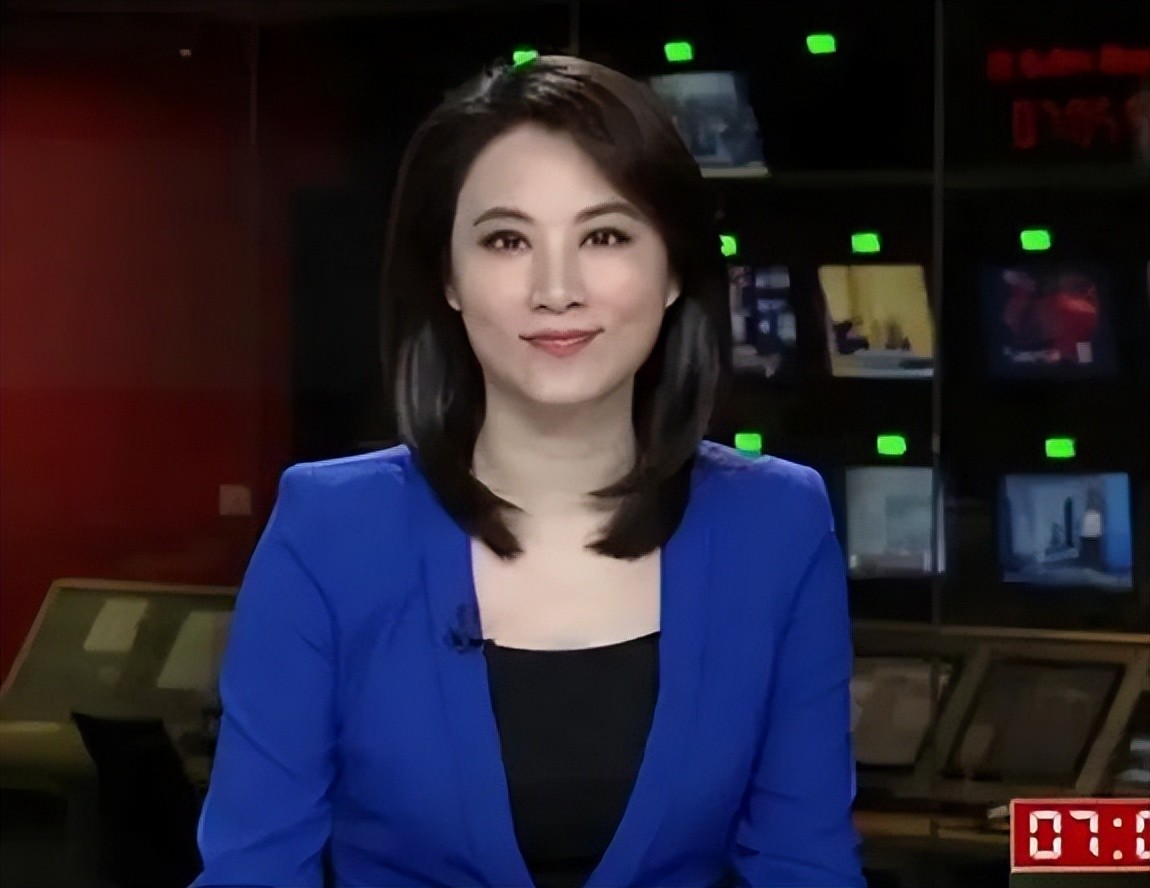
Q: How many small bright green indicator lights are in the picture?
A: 9